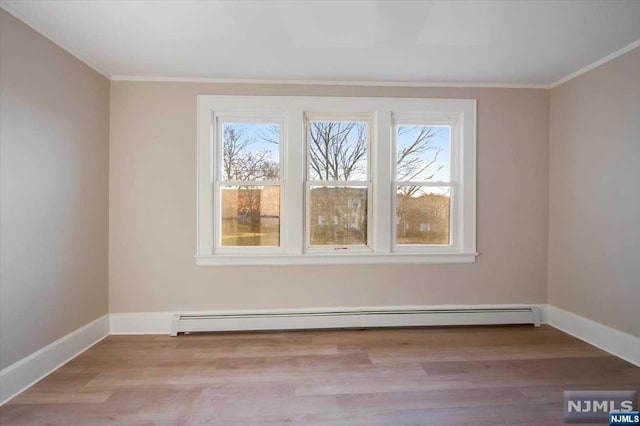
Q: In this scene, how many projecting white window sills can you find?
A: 1